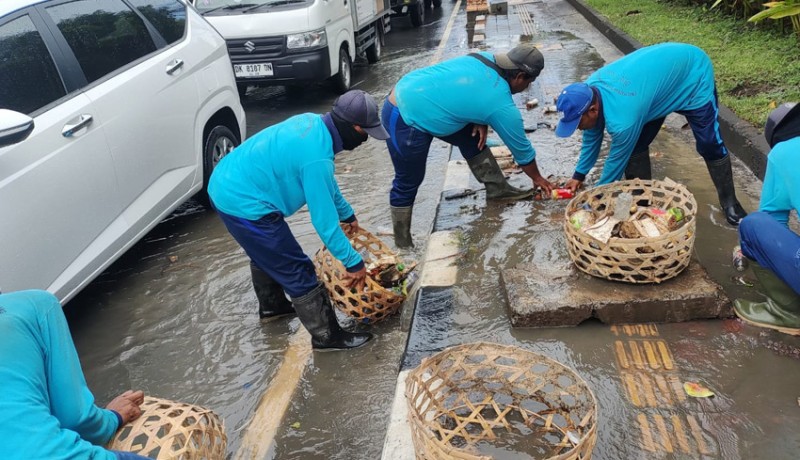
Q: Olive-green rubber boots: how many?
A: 3